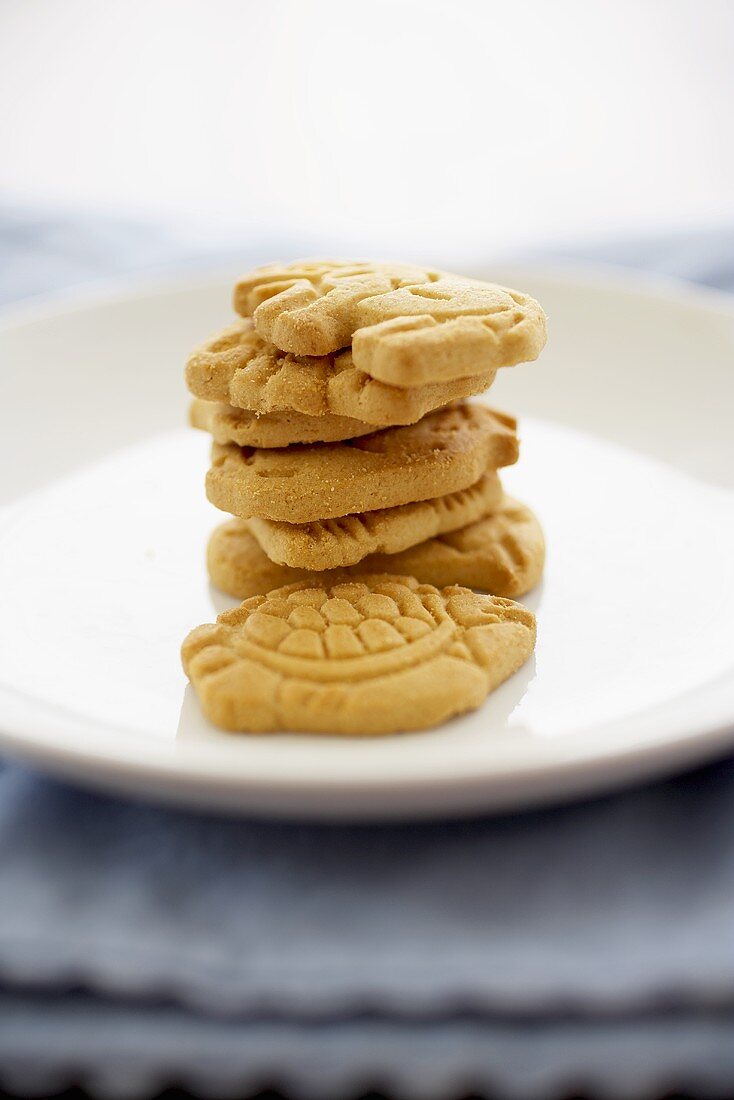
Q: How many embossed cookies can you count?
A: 7